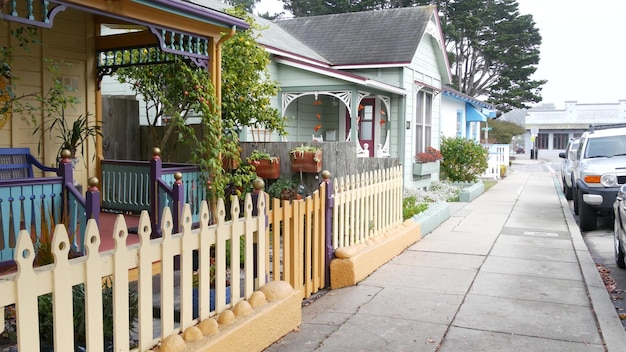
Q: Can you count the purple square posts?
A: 6